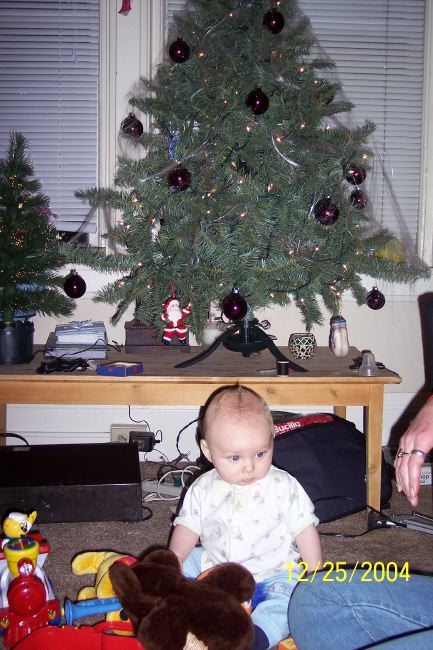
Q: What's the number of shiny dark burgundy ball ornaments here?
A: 11